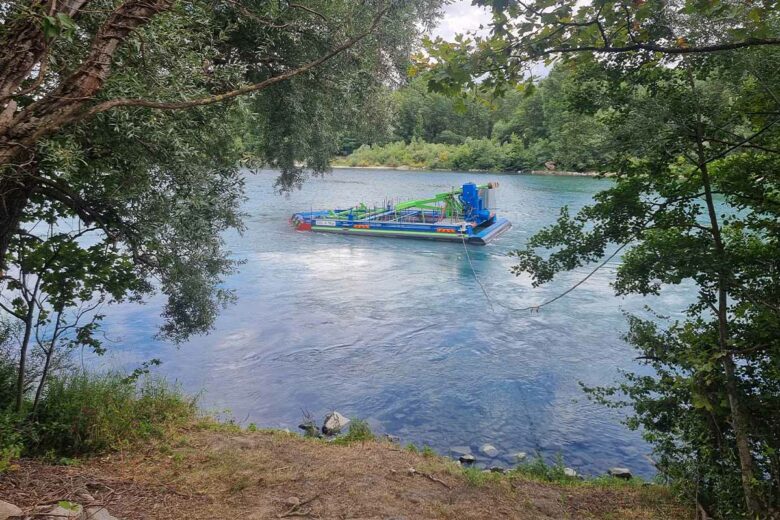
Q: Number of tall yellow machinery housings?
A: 0